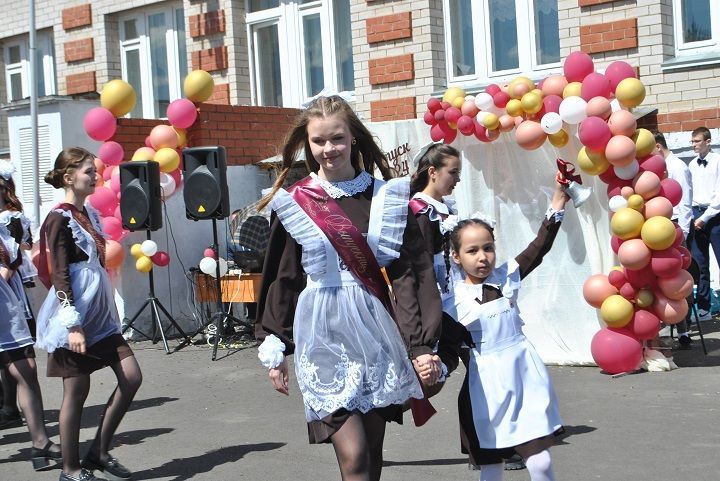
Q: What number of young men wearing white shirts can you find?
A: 2